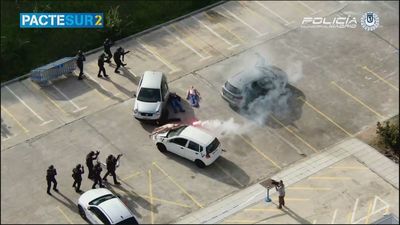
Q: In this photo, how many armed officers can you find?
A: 9